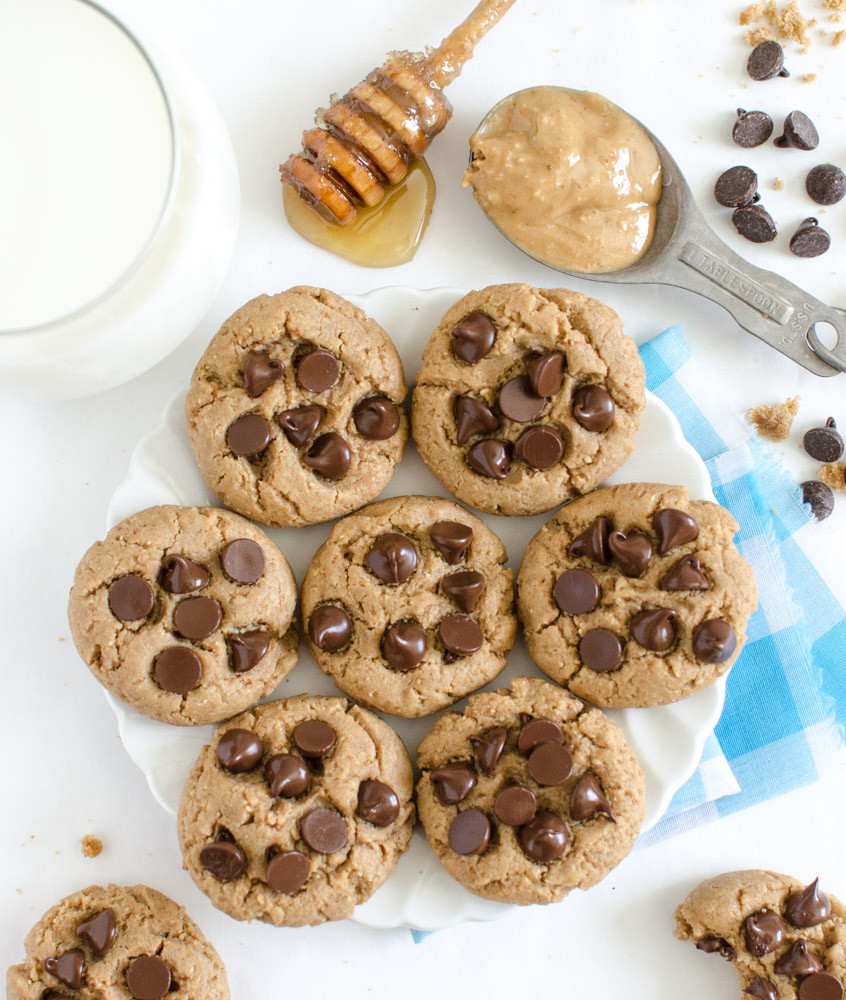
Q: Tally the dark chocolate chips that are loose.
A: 9